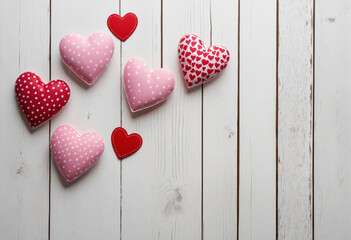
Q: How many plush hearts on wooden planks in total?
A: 5